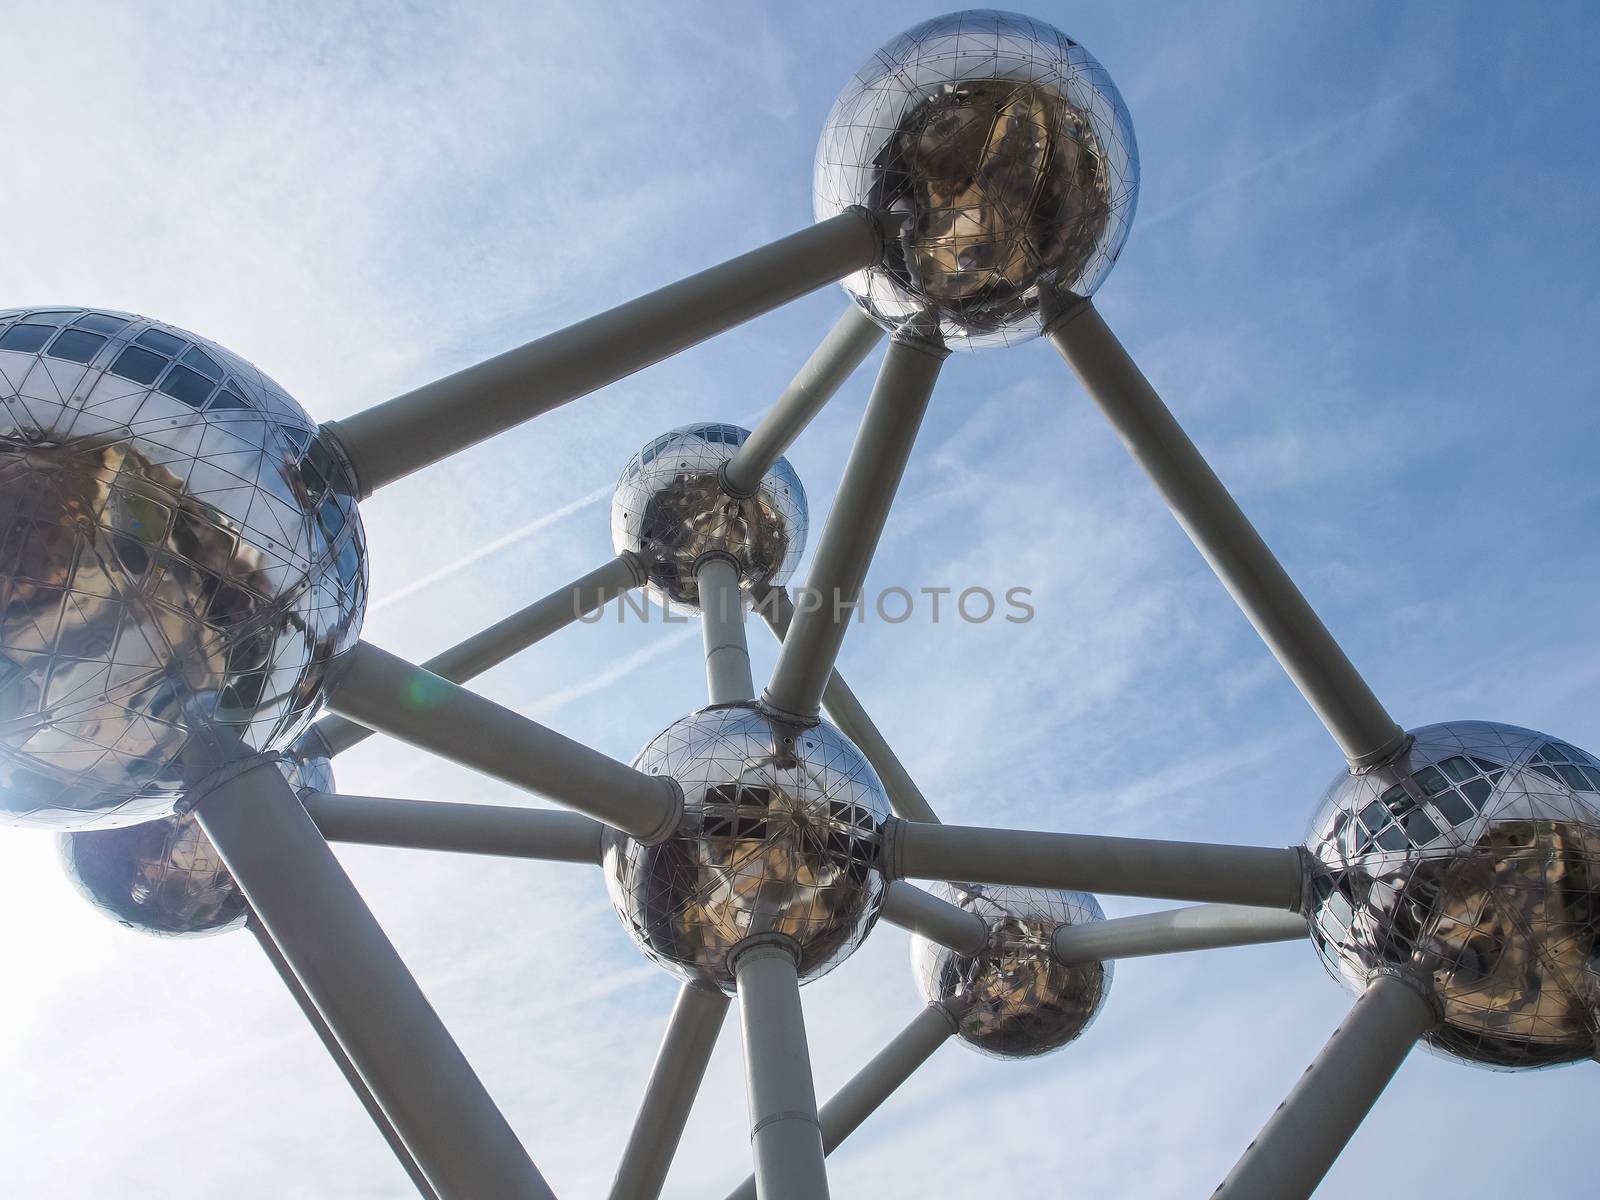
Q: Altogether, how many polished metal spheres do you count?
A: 7